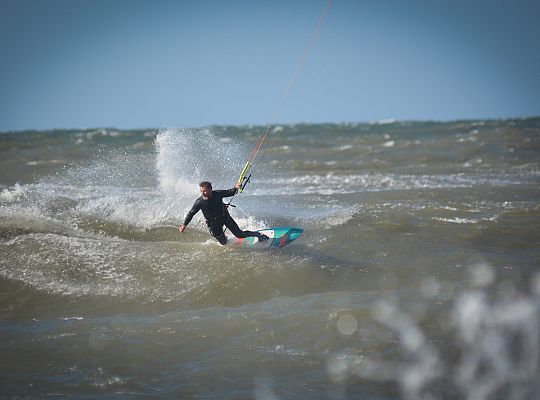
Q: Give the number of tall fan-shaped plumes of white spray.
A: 1